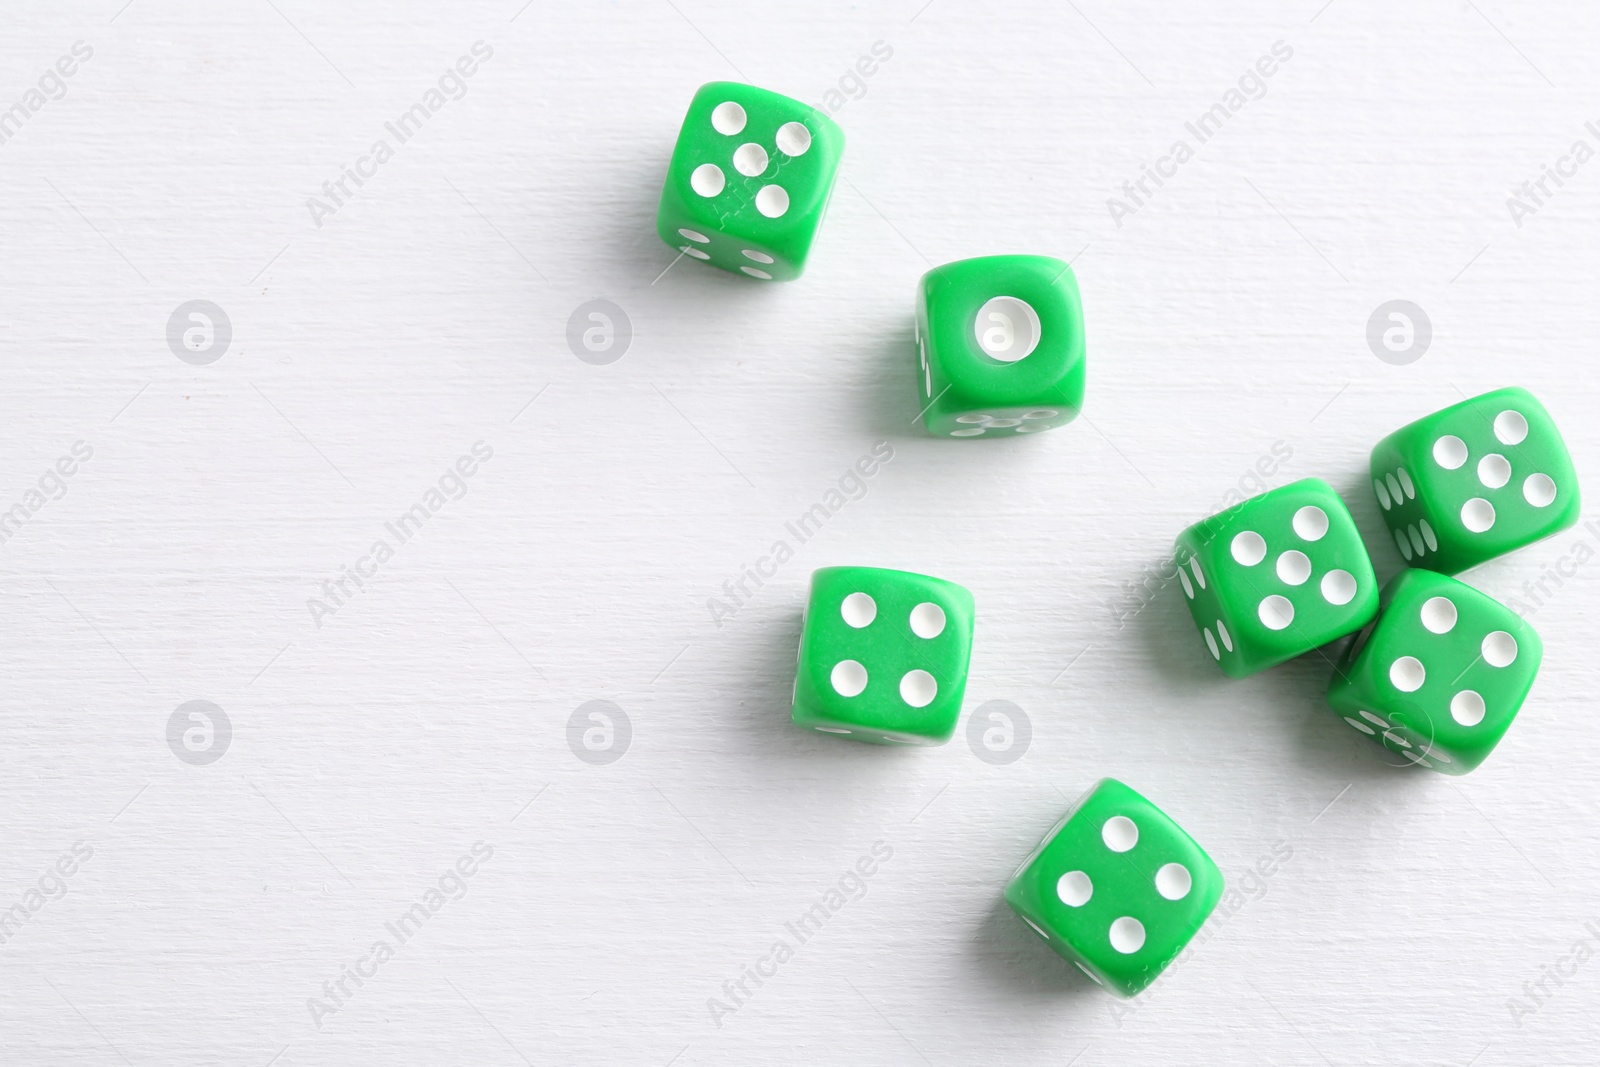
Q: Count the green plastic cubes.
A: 7